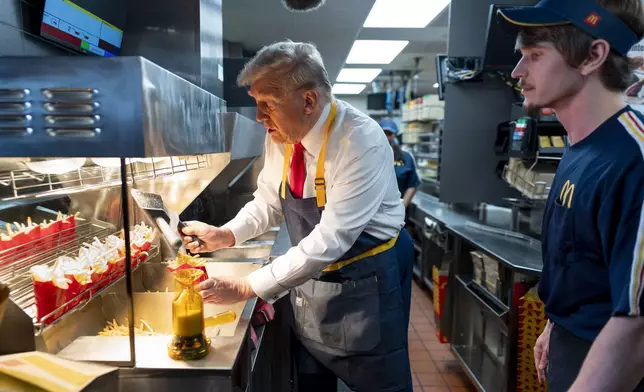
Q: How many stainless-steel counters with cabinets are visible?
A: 1